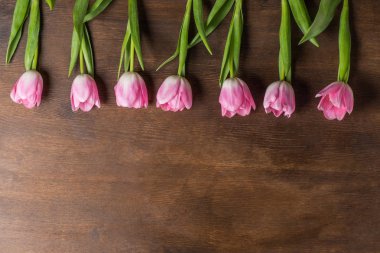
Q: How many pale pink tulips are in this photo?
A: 7